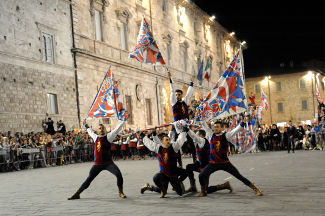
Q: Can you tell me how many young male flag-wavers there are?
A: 5